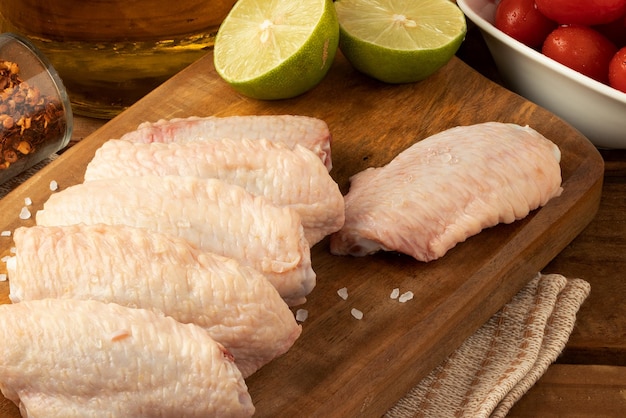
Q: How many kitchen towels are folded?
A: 1